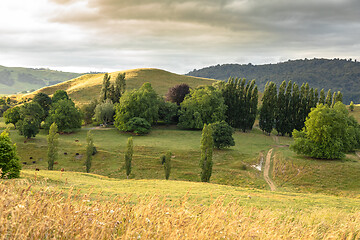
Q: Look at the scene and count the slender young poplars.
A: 5